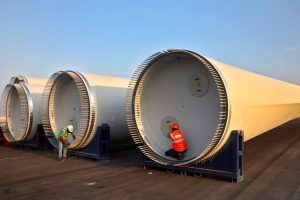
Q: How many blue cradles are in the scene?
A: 3